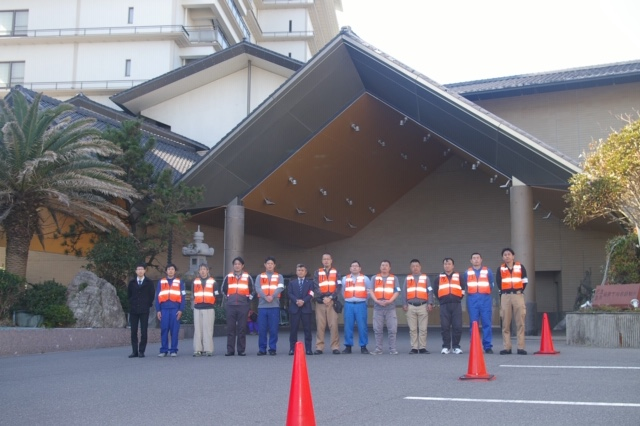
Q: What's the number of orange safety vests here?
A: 11